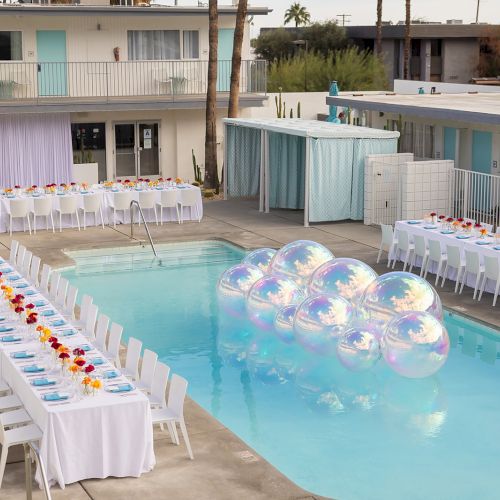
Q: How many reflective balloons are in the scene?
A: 10